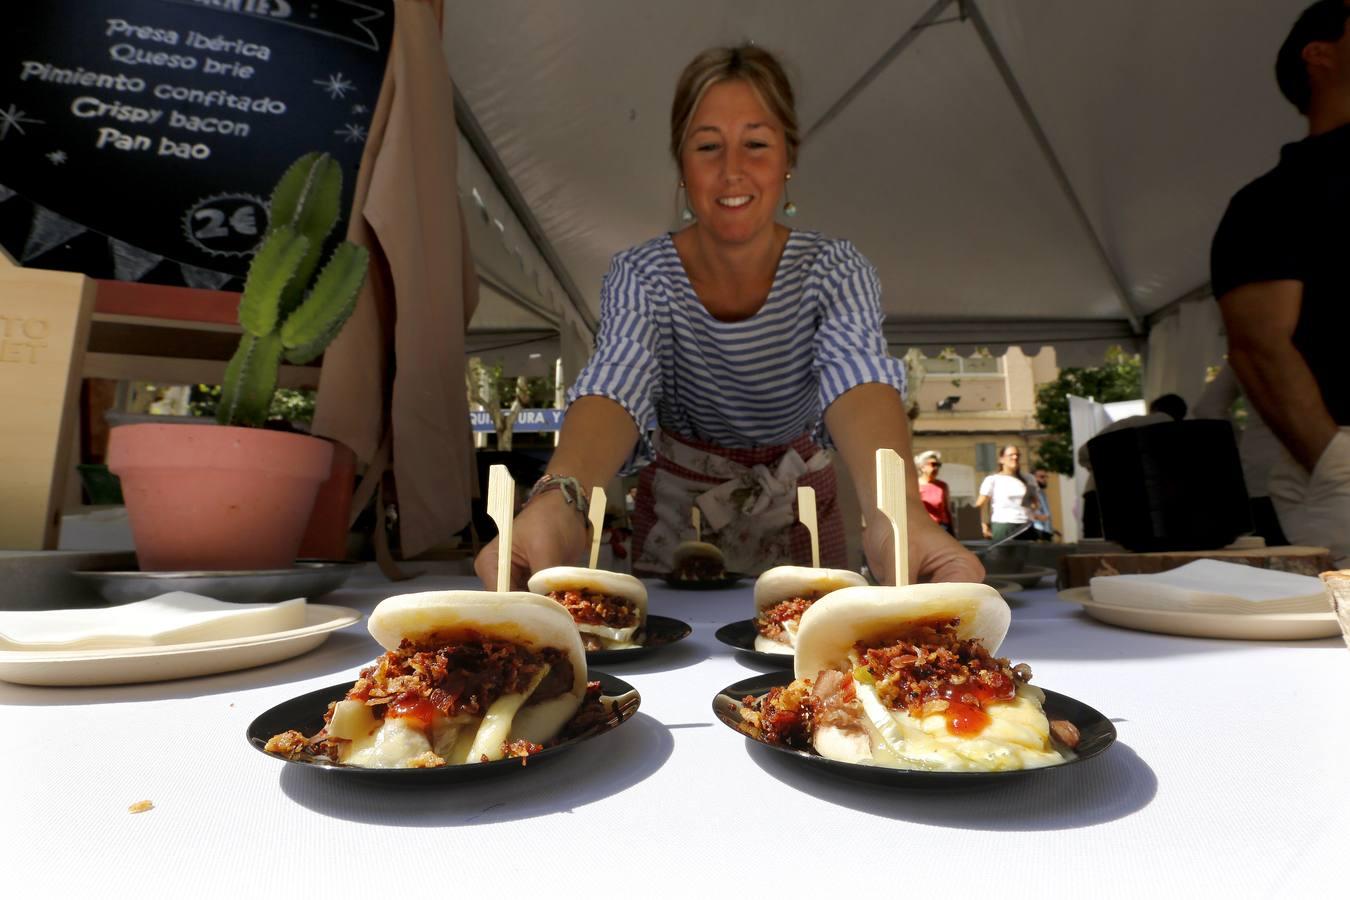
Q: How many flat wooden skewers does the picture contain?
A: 5